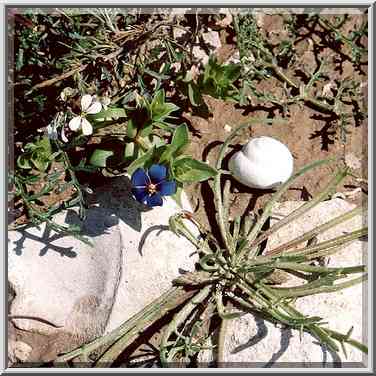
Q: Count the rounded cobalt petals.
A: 5